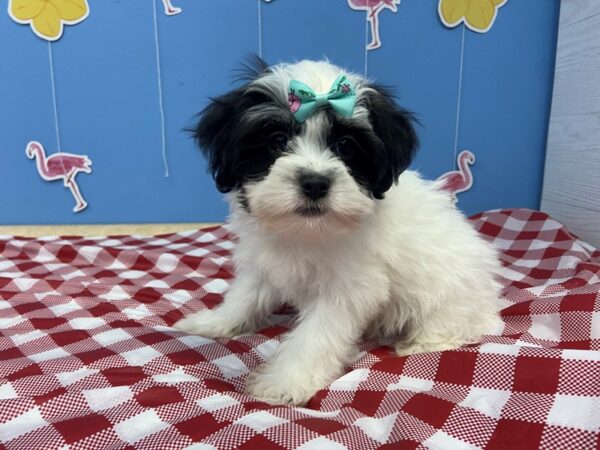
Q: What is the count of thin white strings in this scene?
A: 5